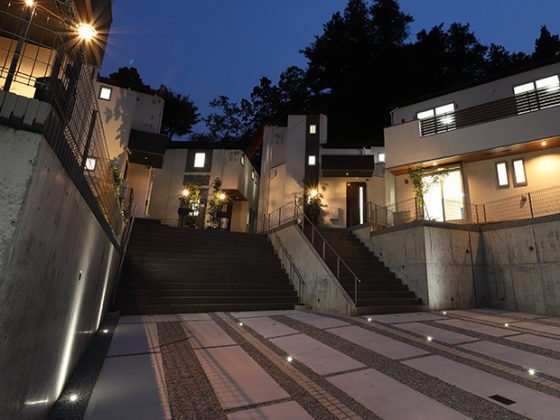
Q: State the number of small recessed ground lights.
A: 9